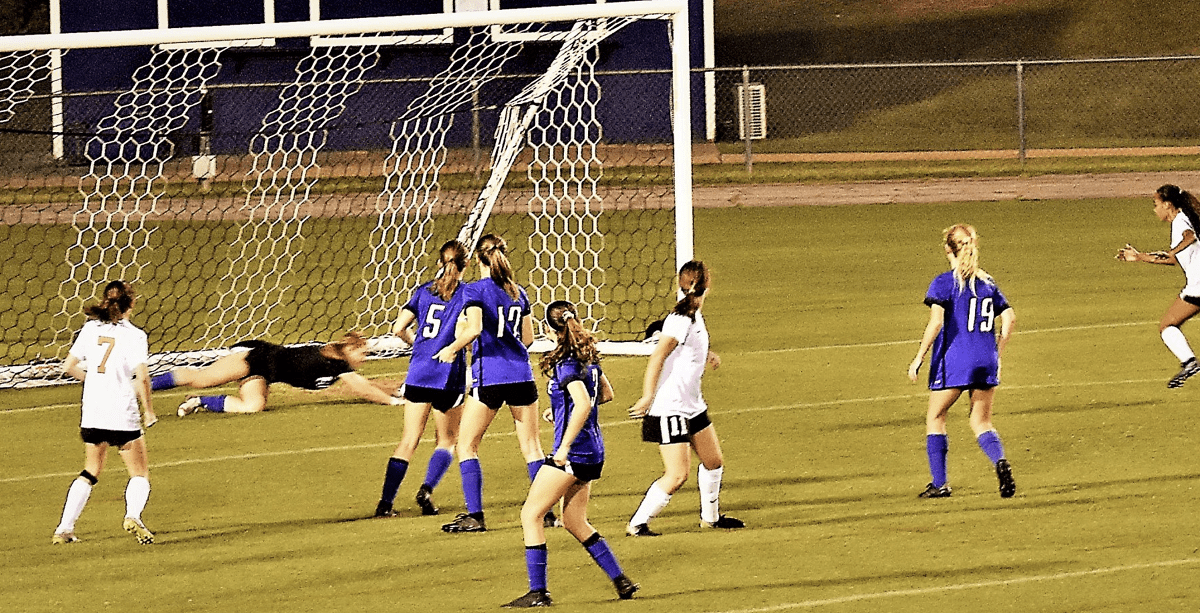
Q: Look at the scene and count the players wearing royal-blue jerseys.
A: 4